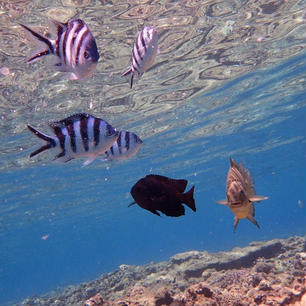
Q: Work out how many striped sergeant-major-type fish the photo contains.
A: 4